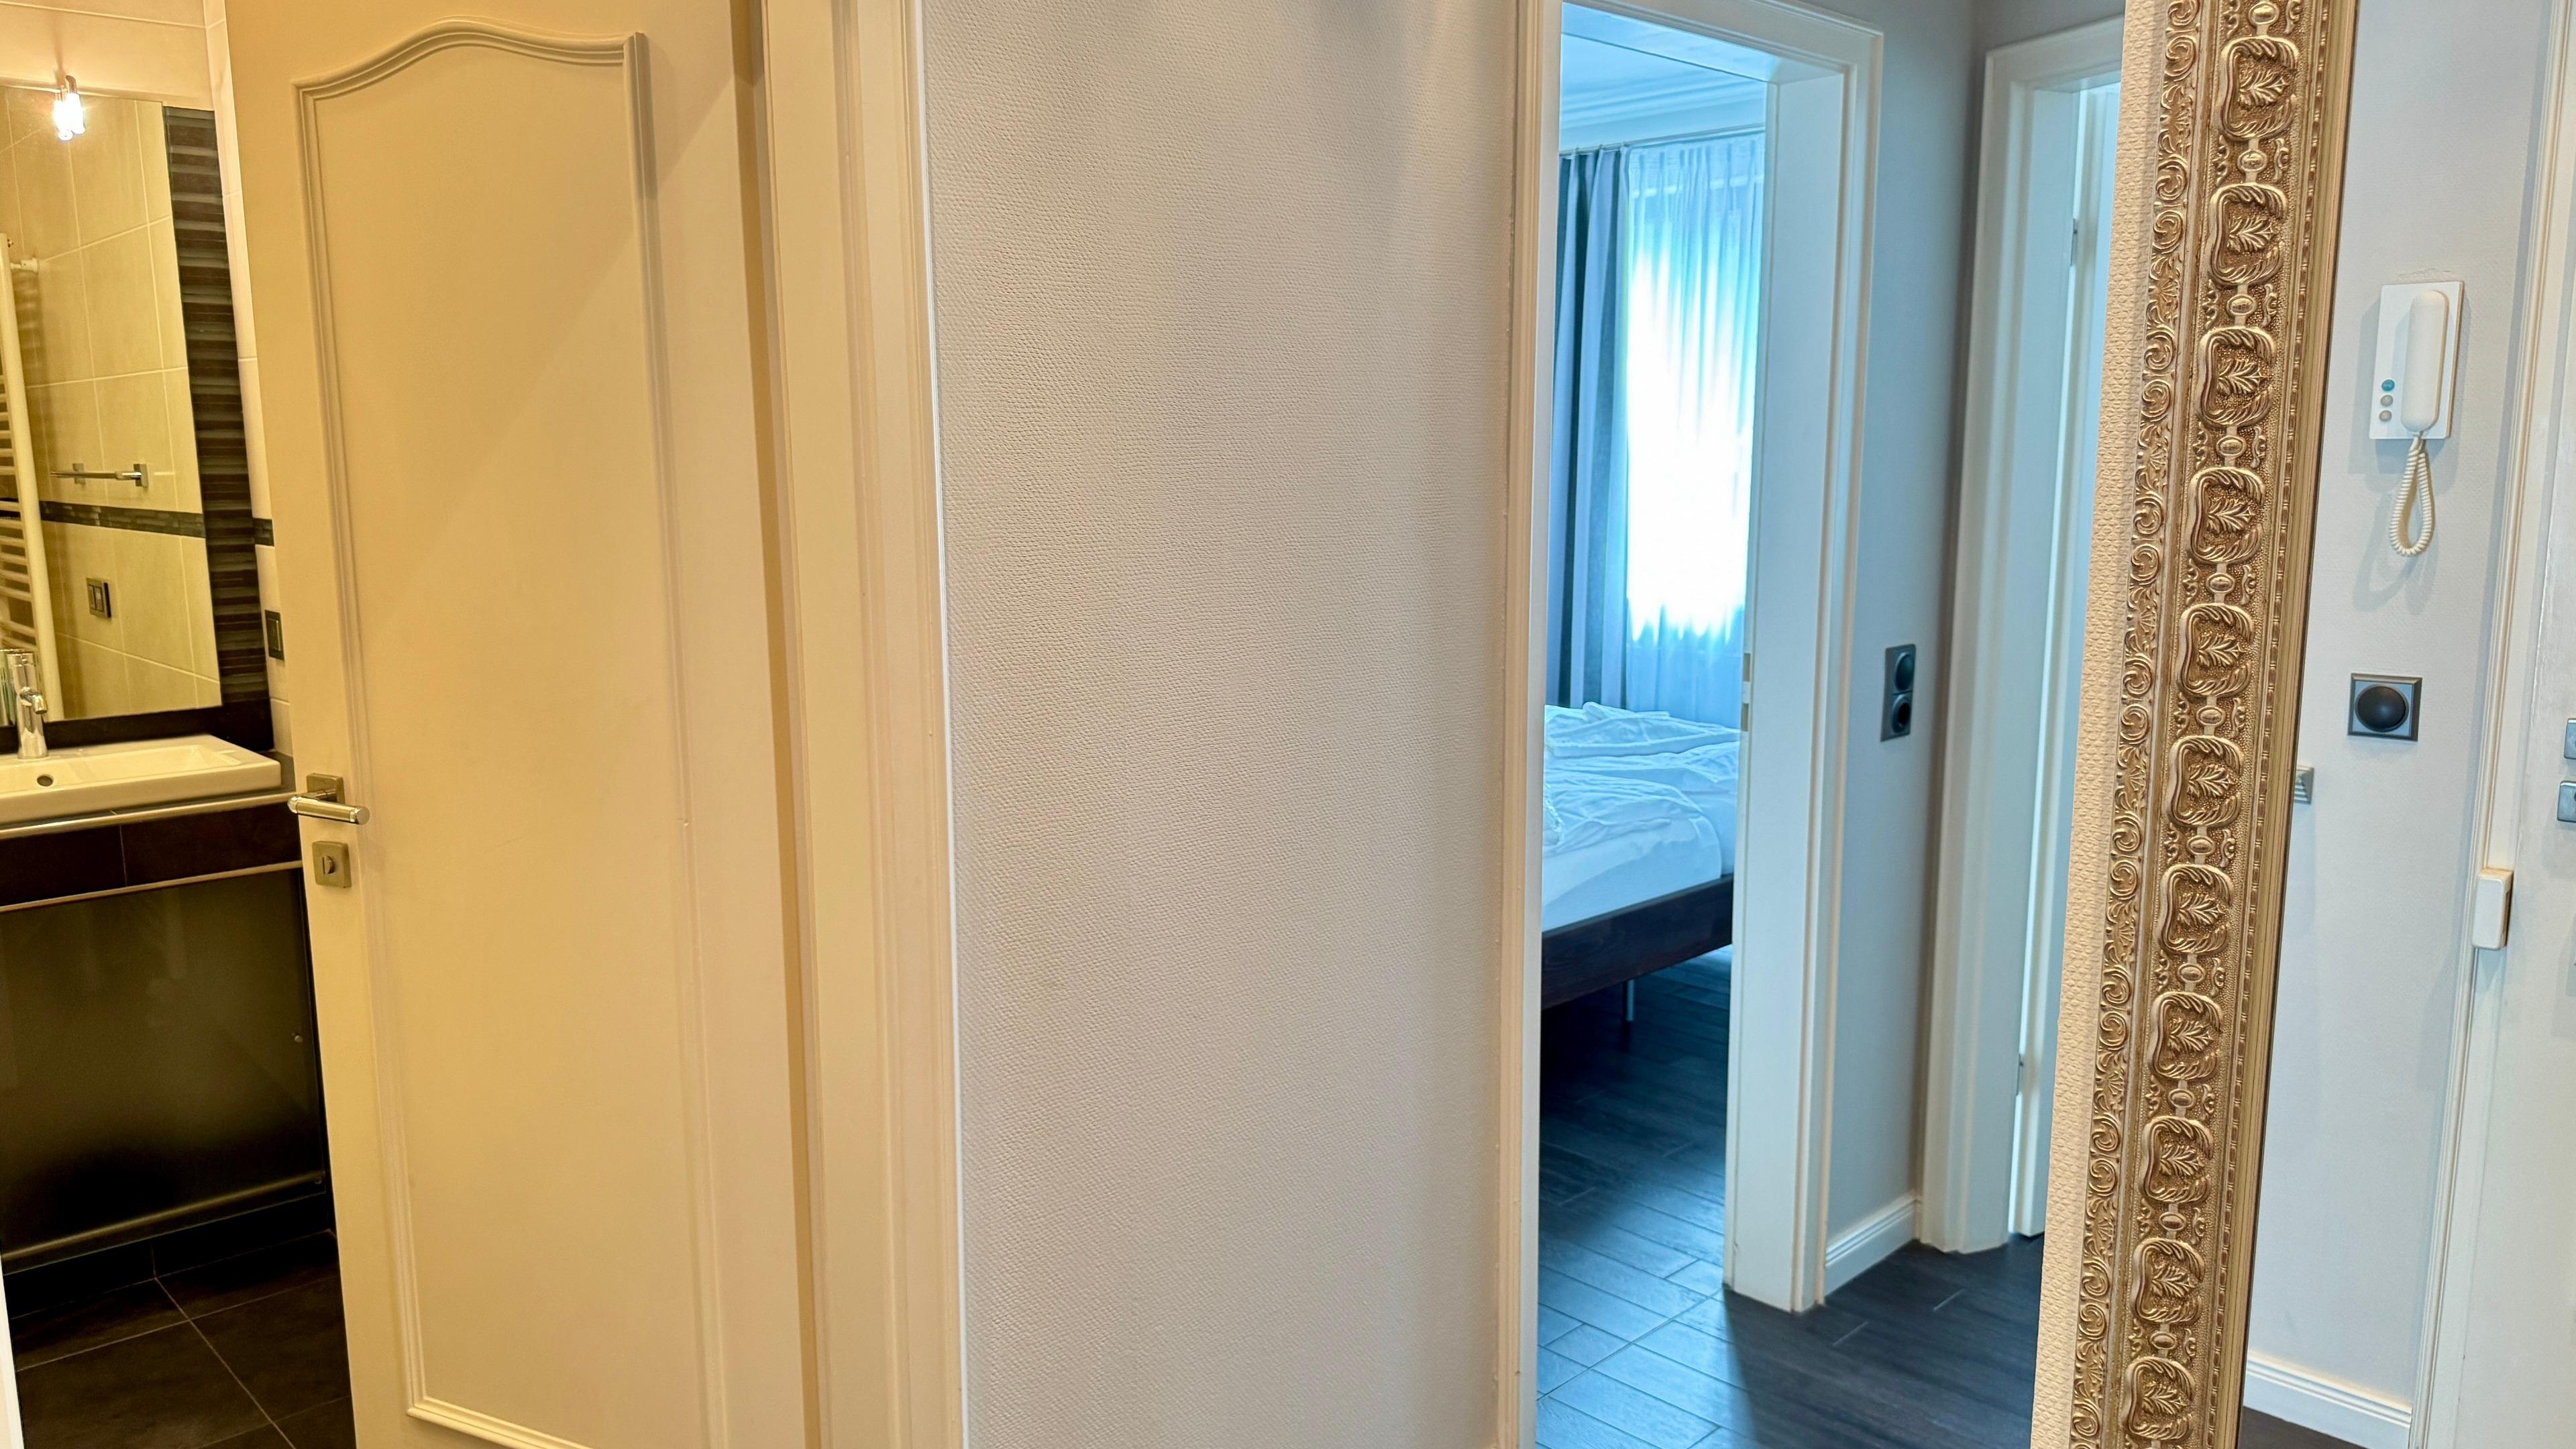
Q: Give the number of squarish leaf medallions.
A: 11